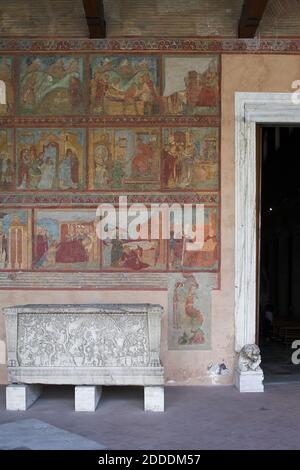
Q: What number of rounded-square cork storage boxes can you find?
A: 0